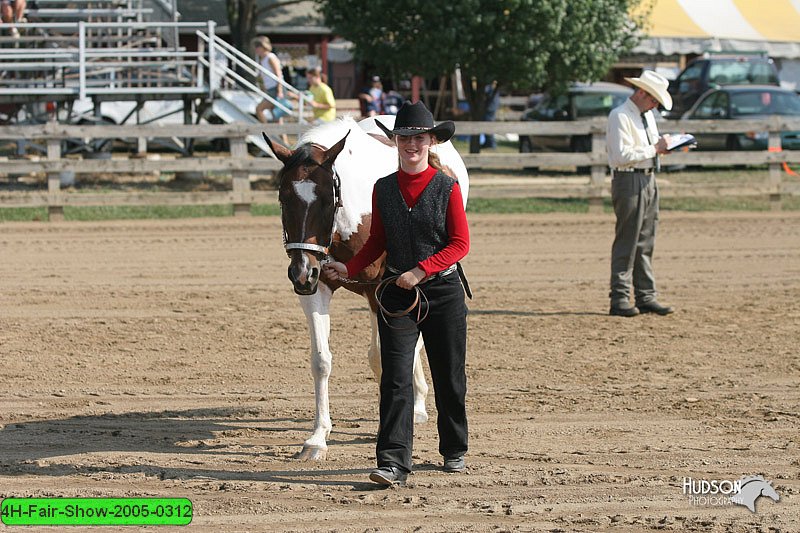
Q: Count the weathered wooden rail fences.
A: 1